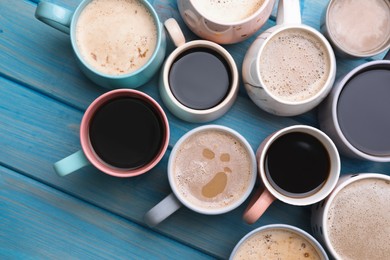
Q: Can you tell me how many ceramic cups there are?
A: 11